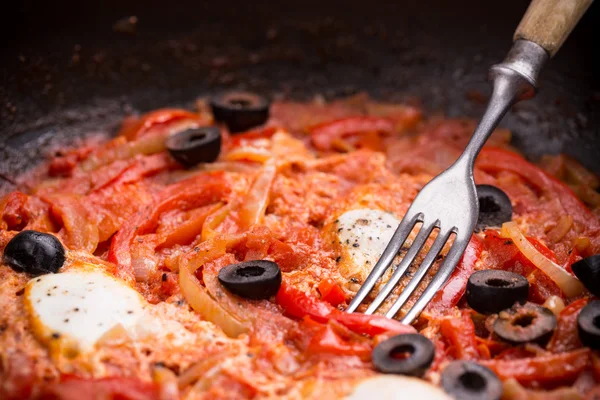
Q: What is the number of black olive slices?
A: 11